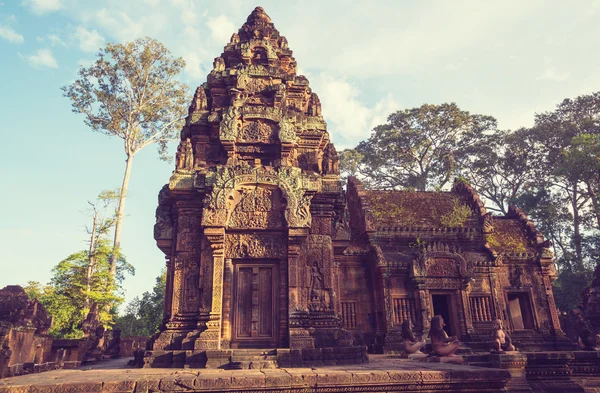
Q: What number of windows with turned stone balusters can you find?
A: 3